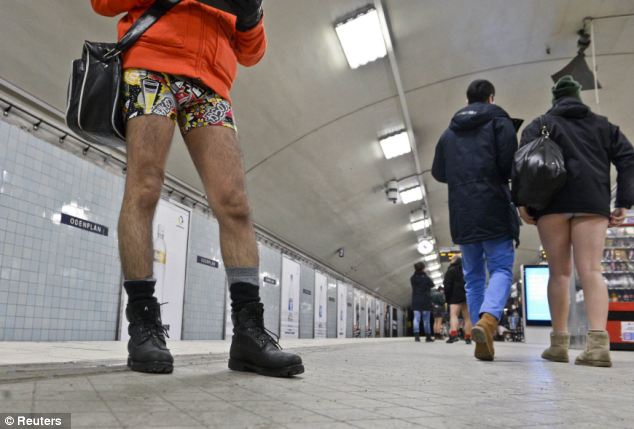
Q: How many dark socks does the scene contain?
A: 2